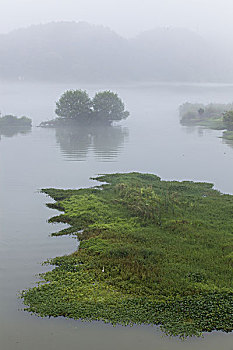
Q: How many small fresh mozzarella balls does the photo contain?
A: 0